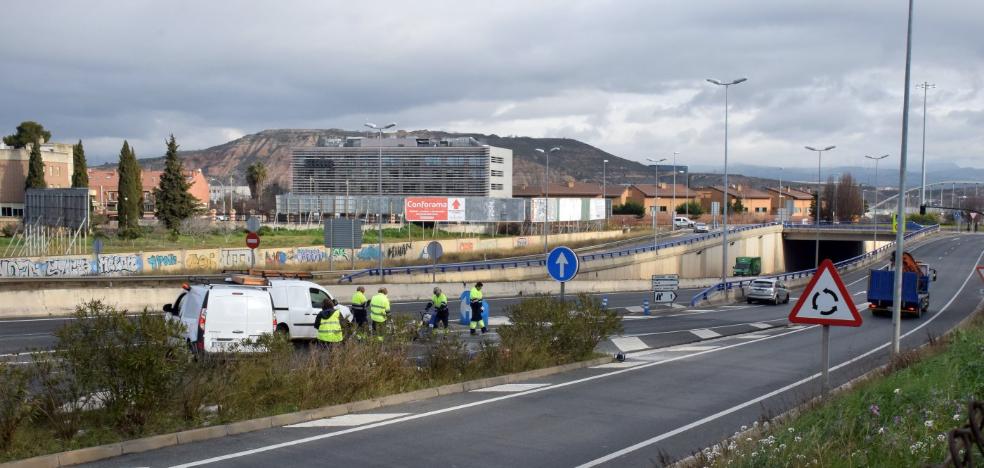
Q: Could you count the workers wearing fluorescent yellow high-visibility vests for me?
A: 5